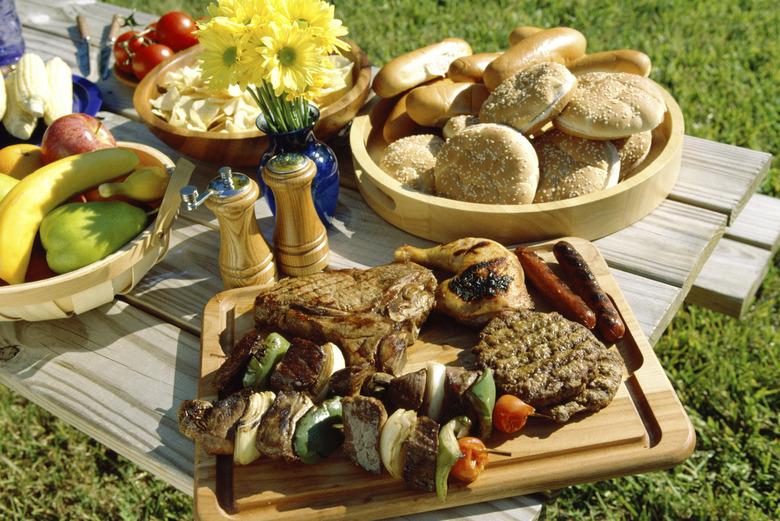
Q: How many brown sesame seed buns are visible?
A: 7